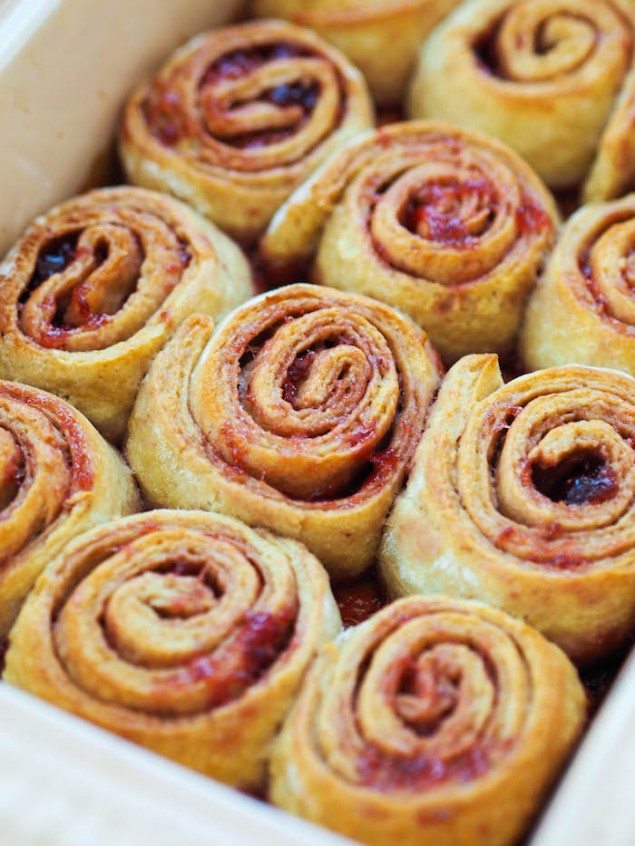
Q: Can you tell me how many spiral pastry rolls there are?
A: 12